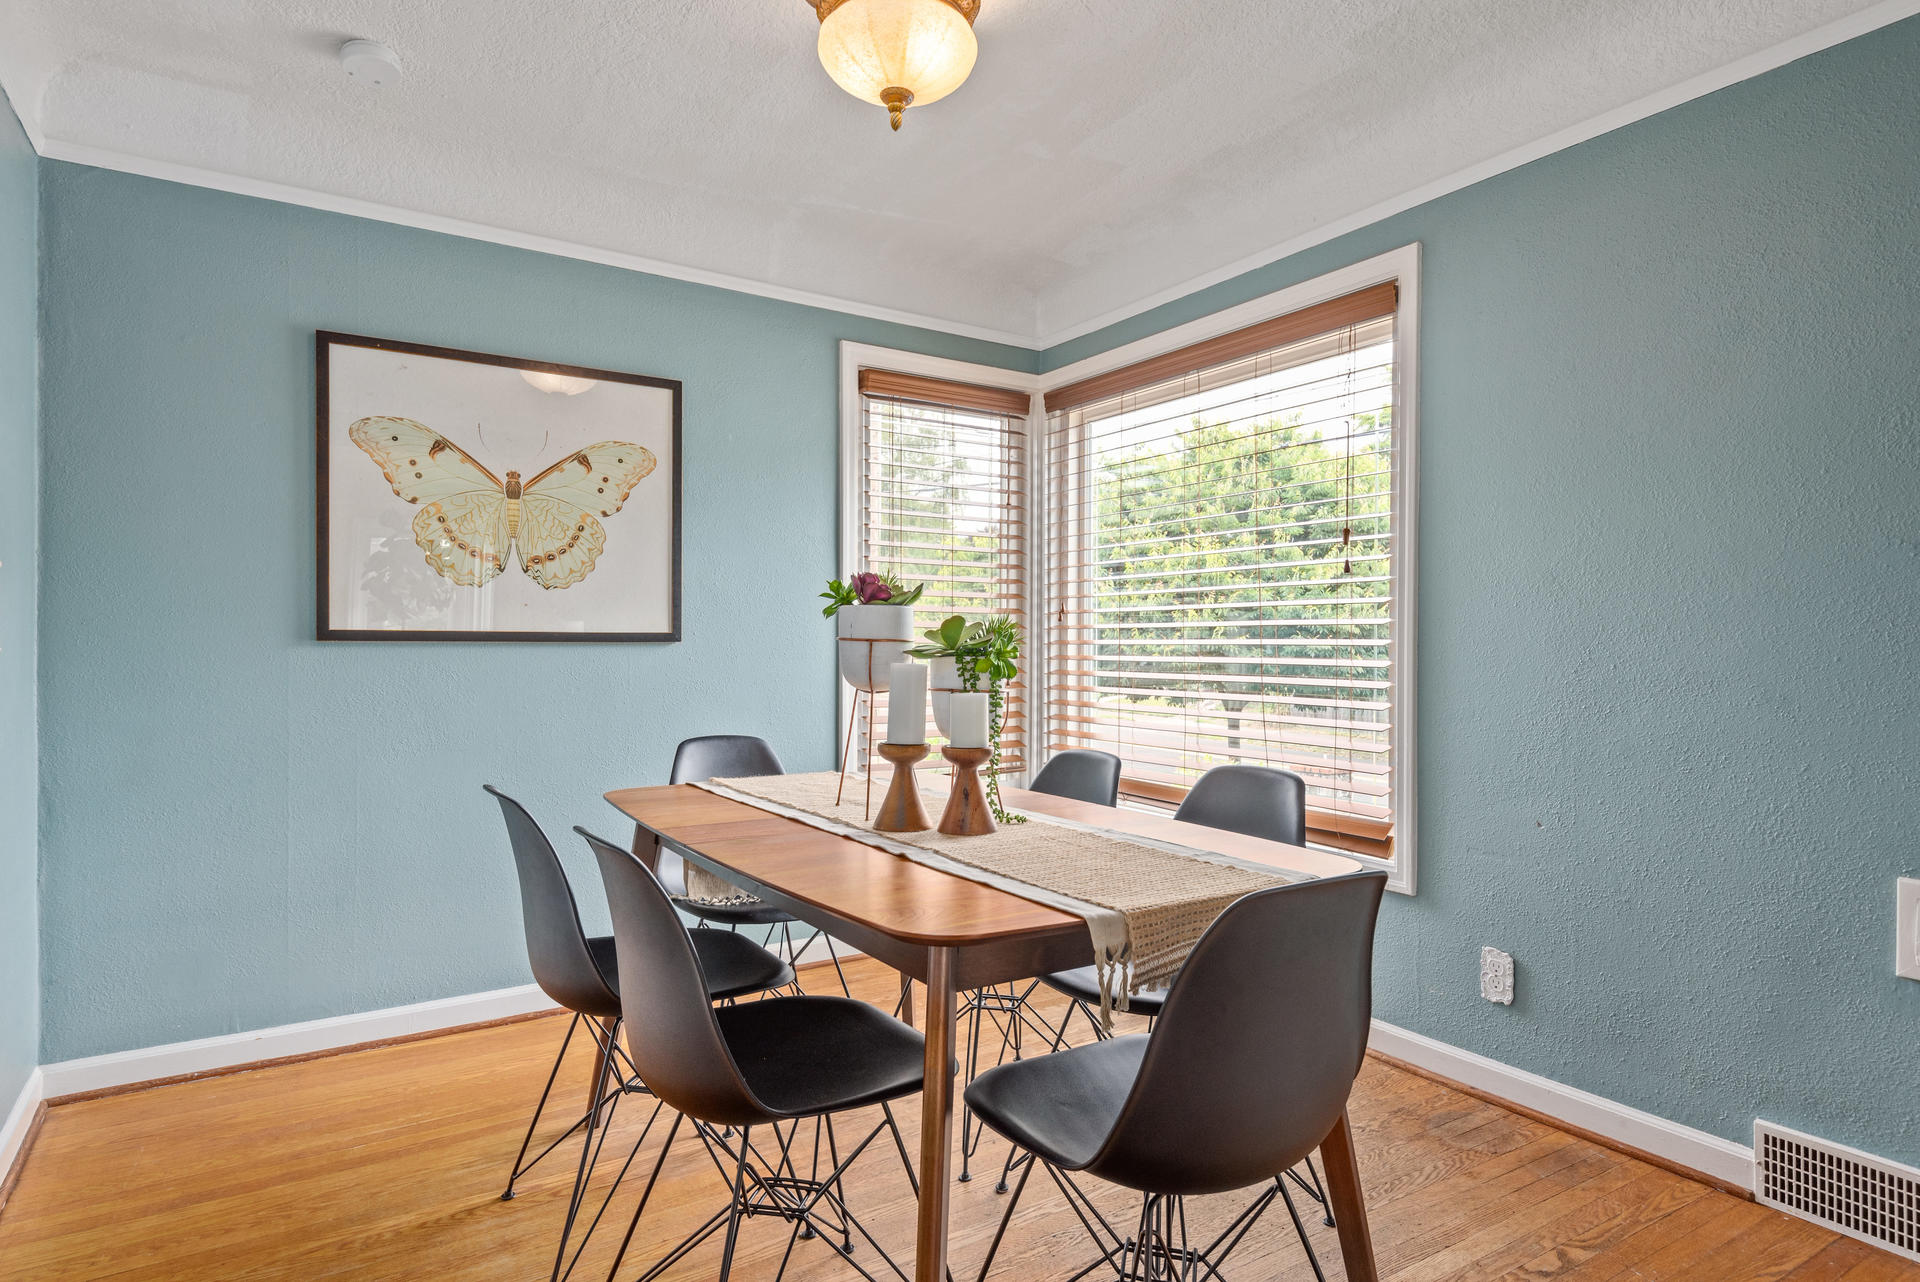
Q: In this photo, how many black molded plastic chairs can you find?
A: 6